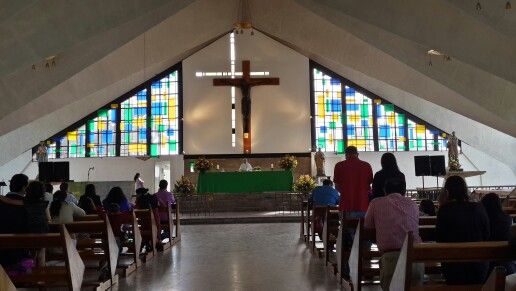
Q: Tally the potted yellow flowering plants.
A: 4